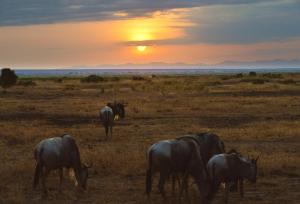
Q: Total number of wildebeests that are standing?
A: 5